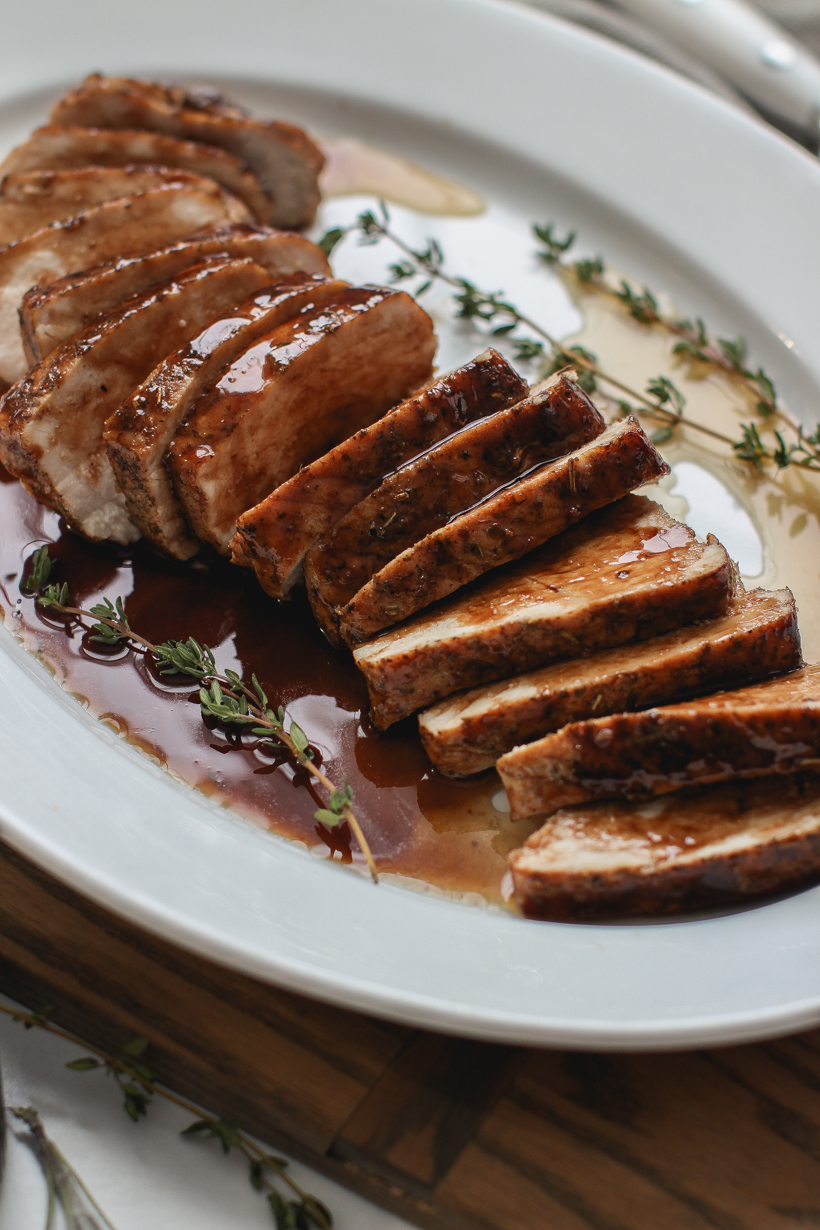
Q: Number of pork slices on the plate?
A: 15